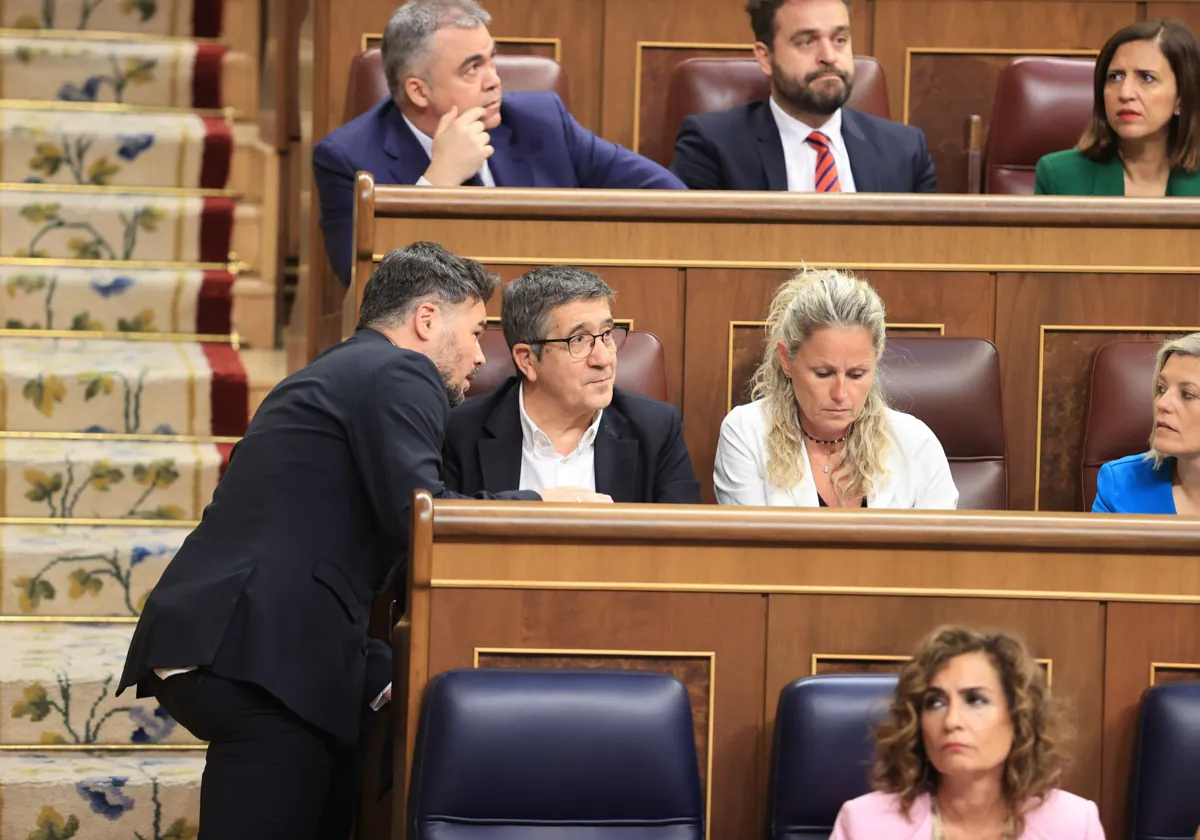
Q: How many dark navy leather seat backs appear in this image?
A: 3